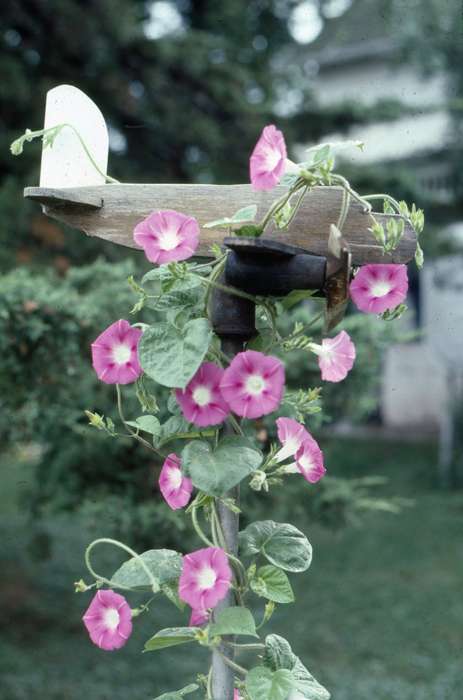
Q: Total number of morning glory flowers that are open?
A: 12